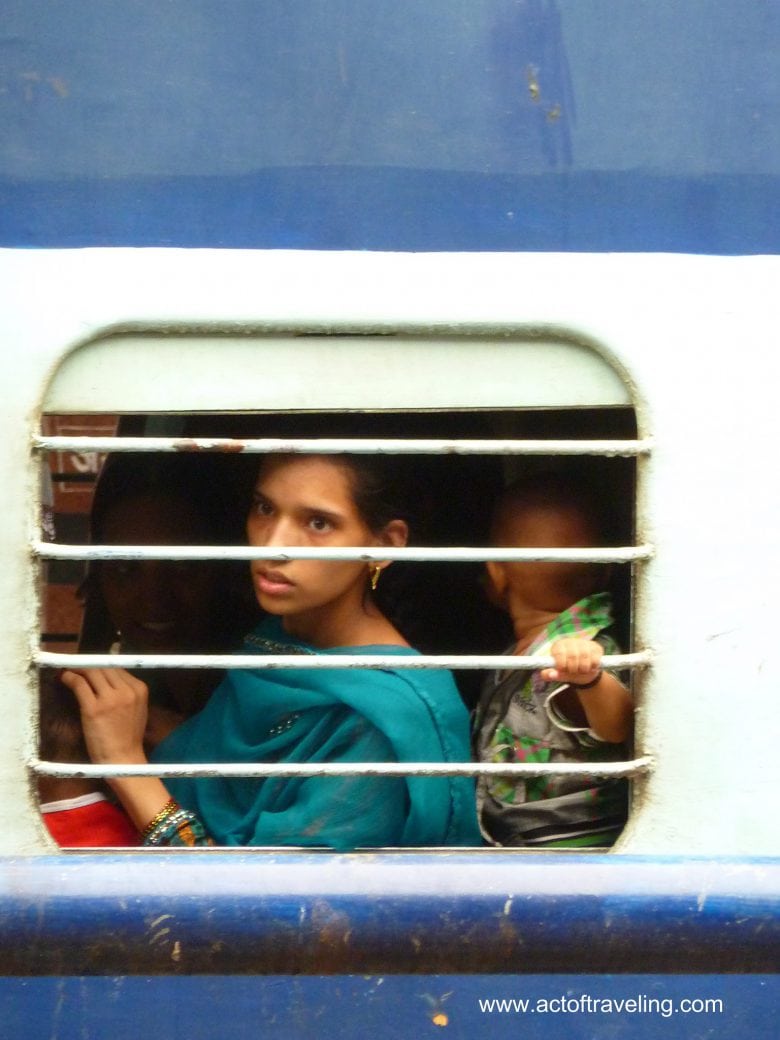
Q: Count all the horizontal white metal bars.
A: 4